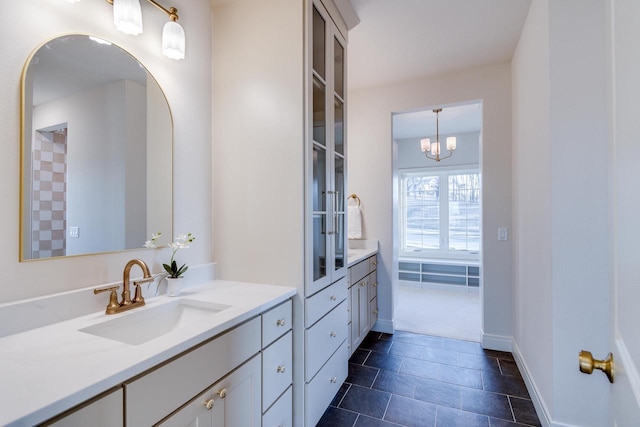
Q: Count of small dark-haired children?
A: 0